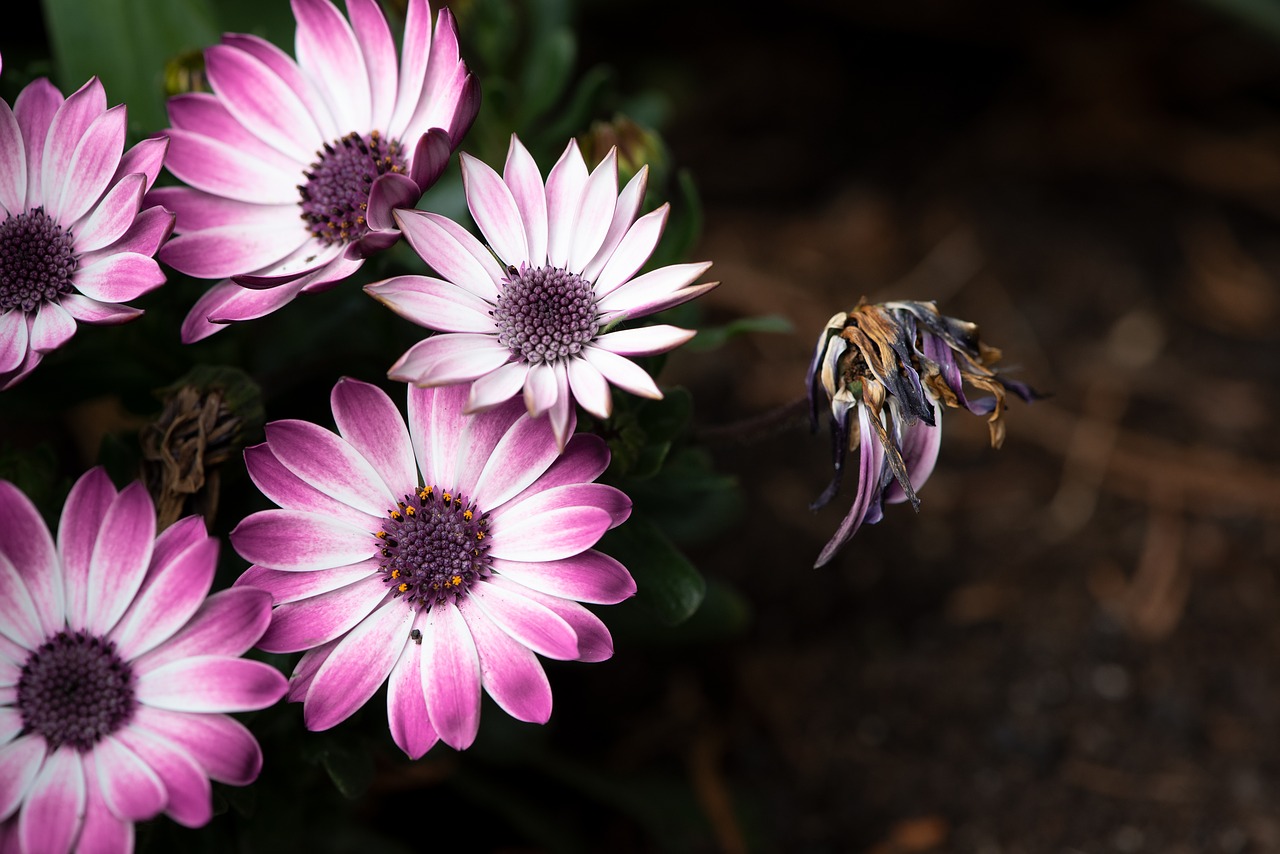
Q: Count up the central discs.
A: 5